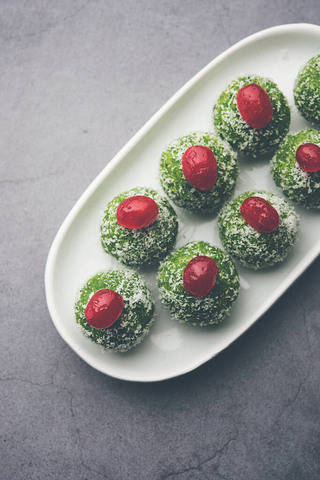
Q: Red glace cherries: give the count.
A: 7